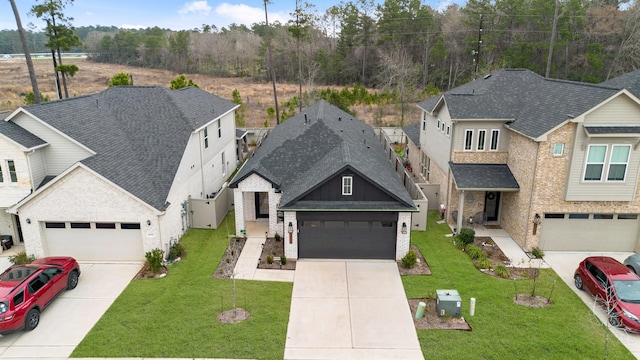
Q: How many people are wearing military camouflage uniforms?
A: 0